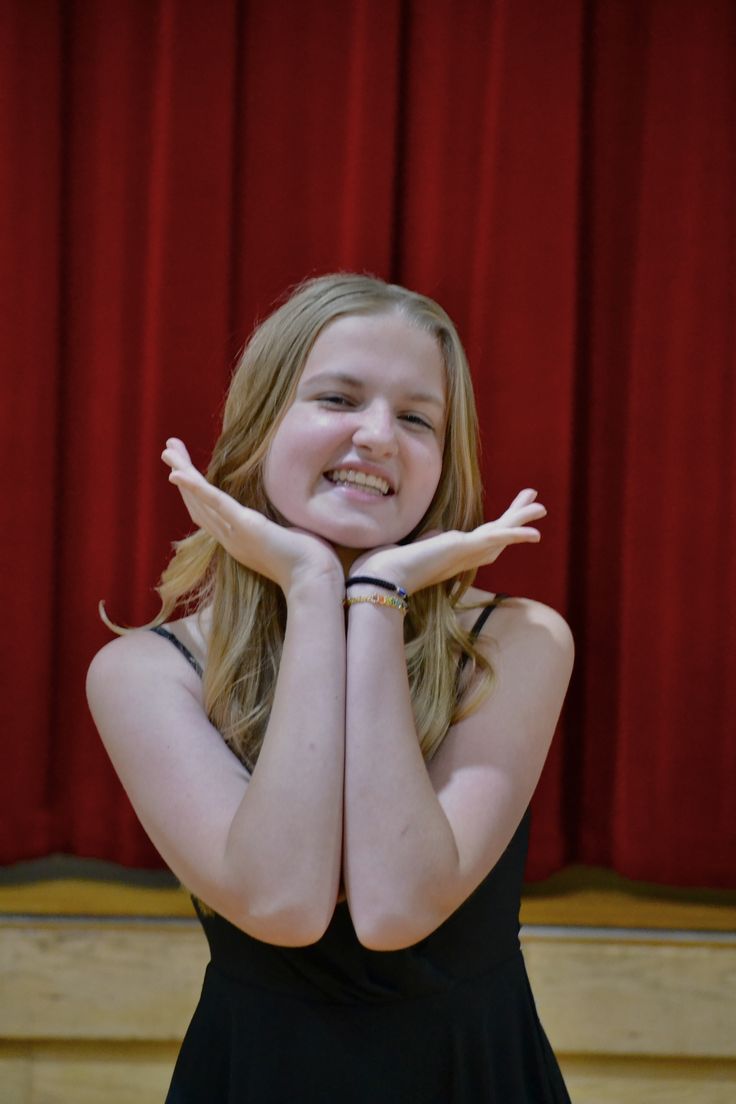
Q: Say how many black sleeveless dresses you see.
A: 1